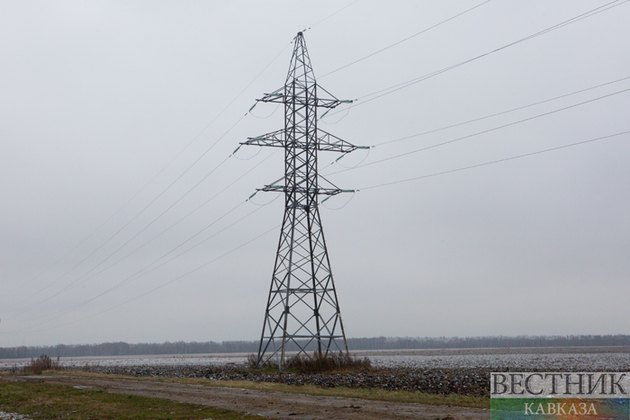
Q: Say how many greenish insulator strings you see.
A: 12